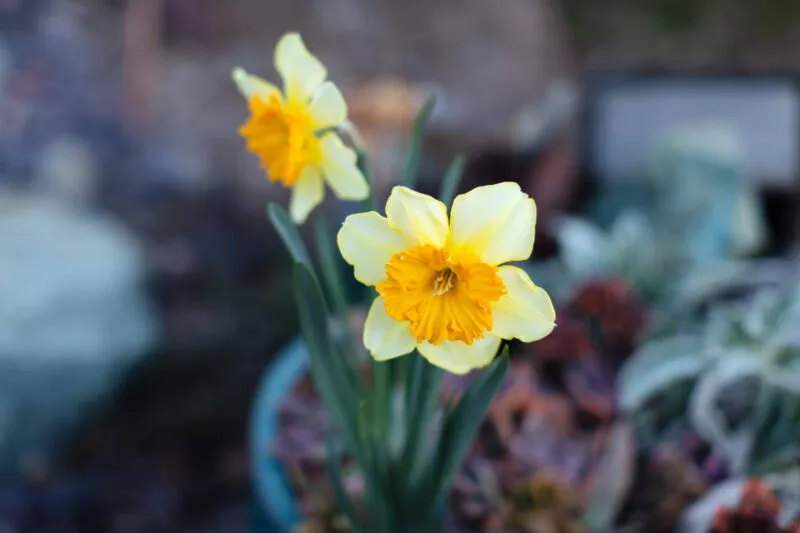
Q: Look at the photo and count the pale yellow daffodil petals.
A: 11